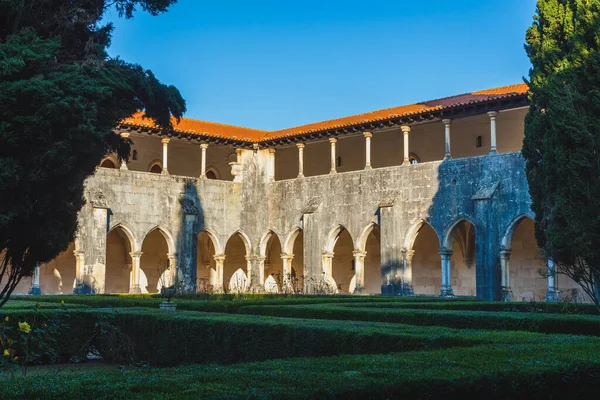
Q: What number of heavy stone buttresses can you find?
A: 5